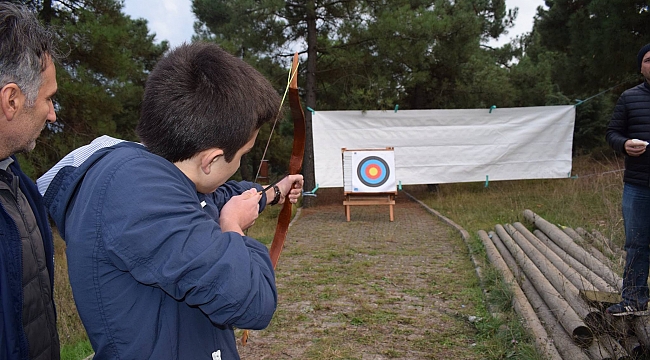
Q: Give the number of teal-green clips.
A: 8